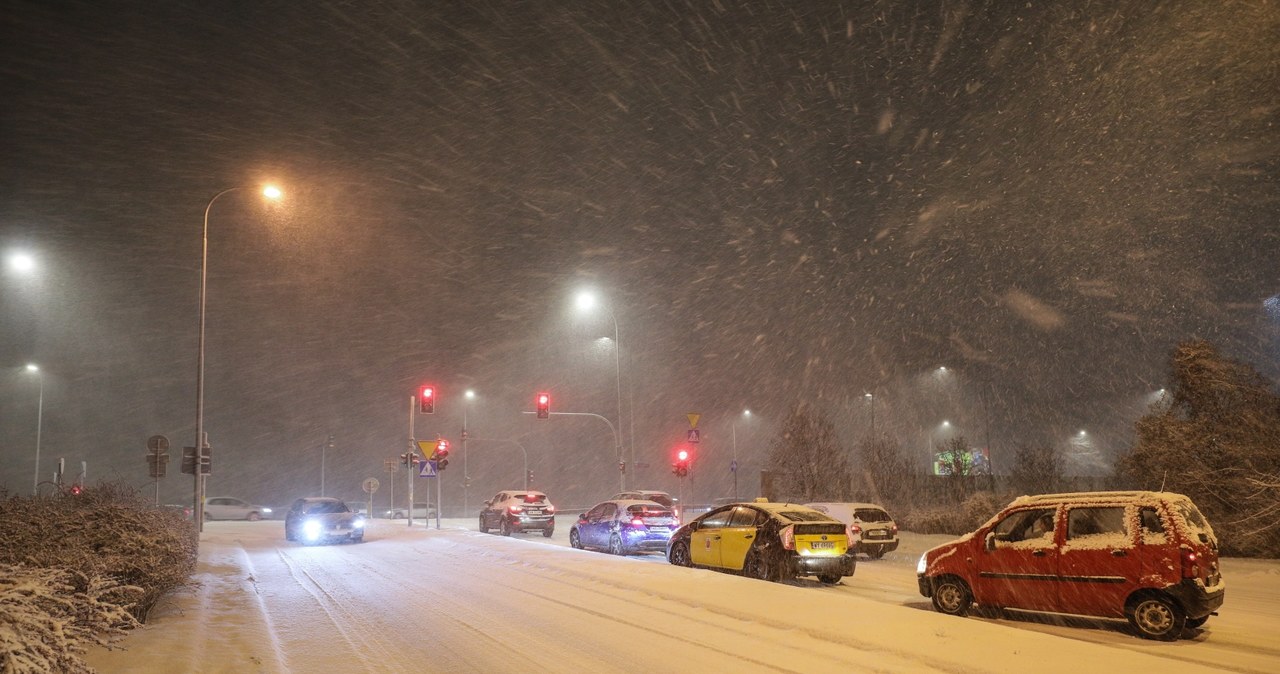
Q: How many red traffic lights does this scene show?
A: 4